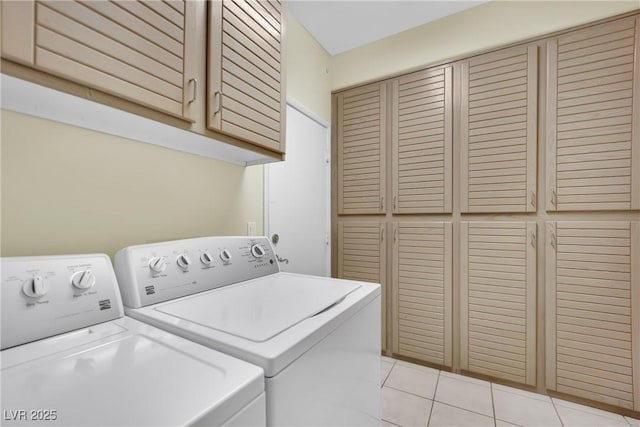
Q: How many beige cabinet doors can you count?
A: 10